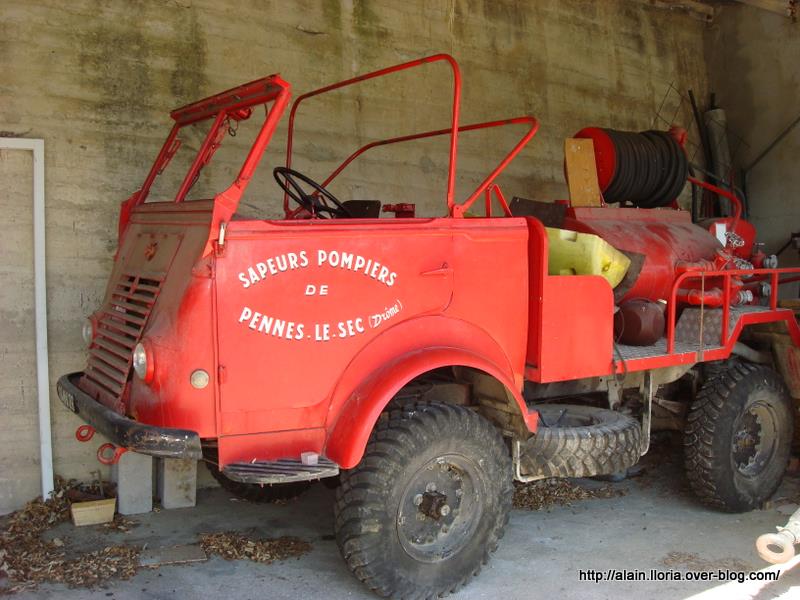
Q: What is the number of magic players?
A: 0